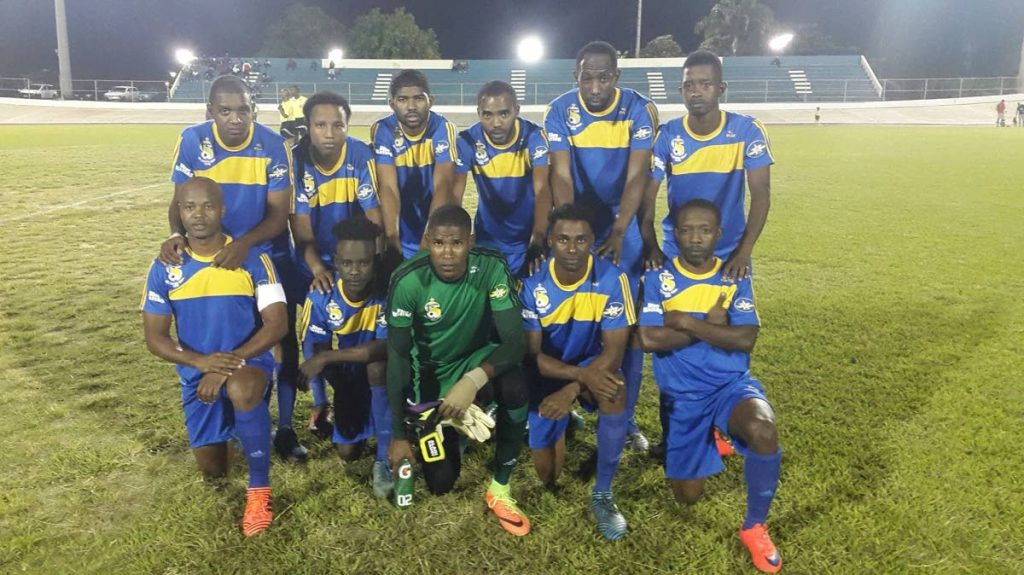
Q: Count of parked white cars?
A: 2